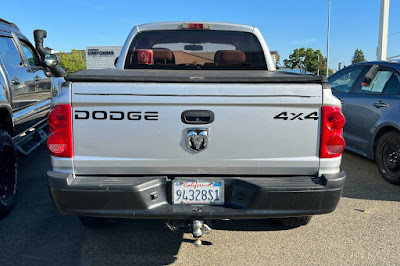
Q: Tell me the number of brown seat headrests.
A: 2